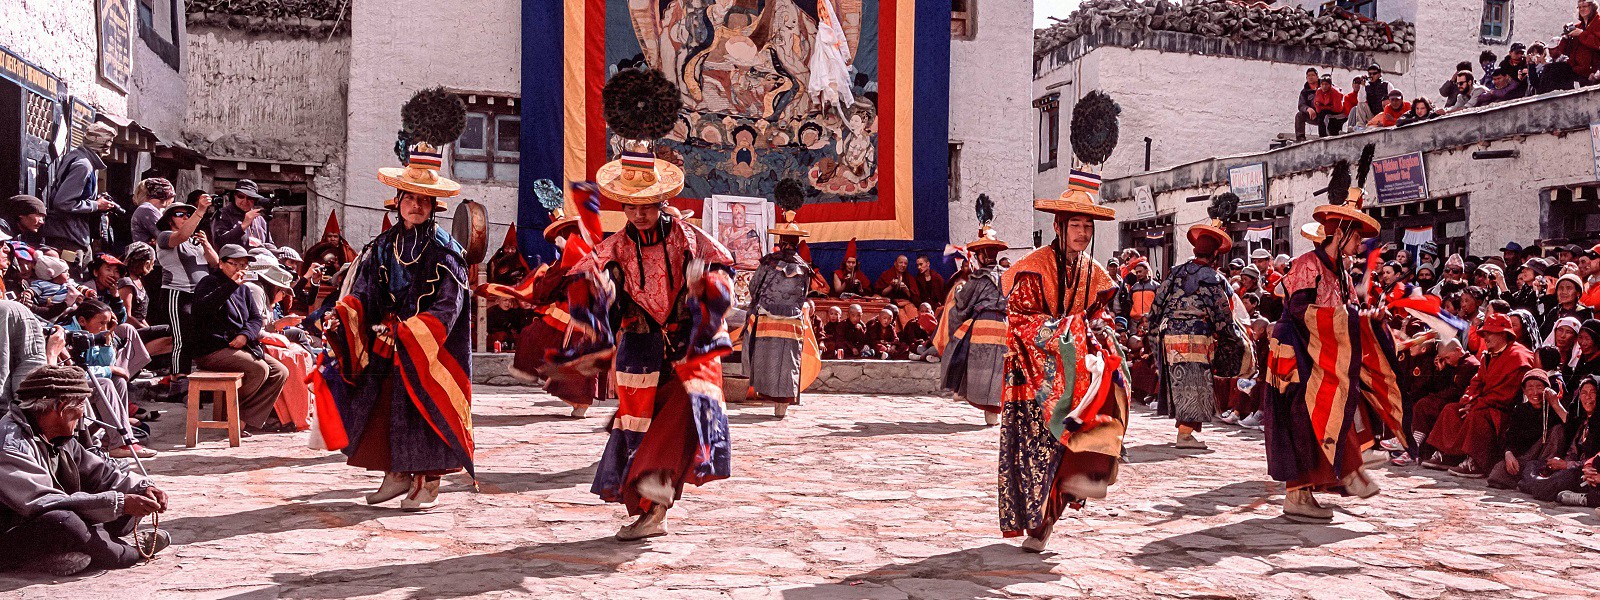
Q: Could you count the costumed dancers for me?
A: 8